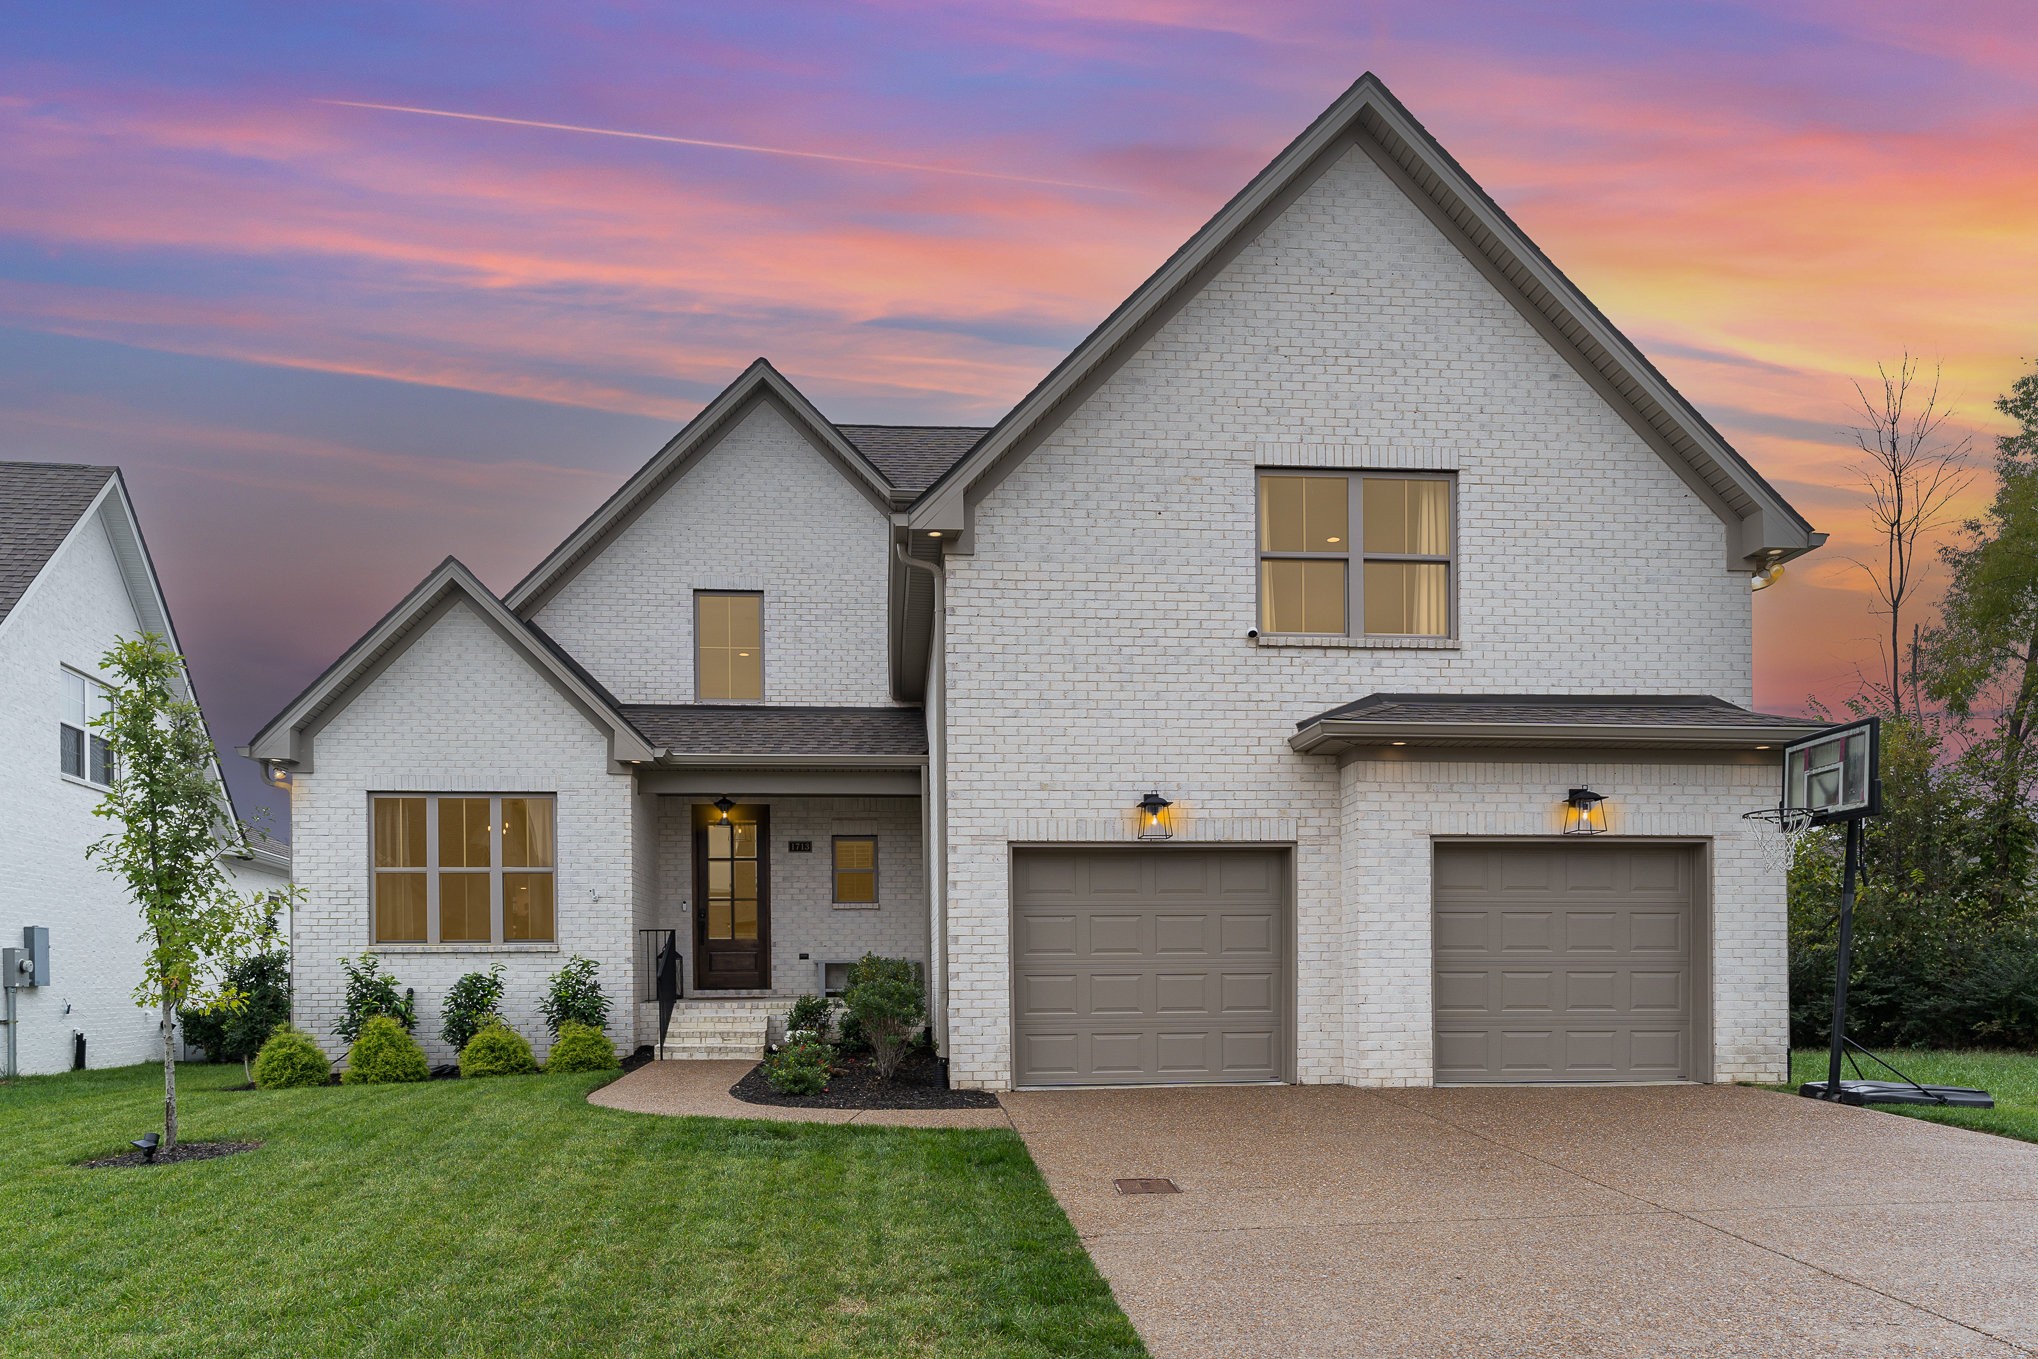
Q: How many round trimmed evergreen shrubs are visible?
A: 4